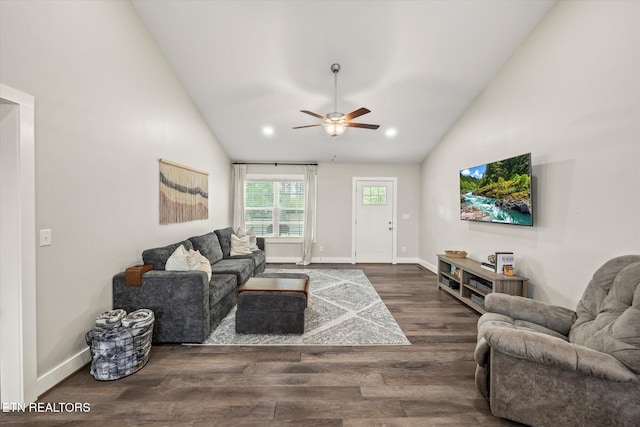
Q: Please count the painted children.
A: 0